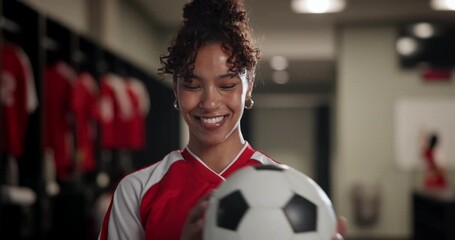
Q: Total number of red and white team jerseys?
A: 6